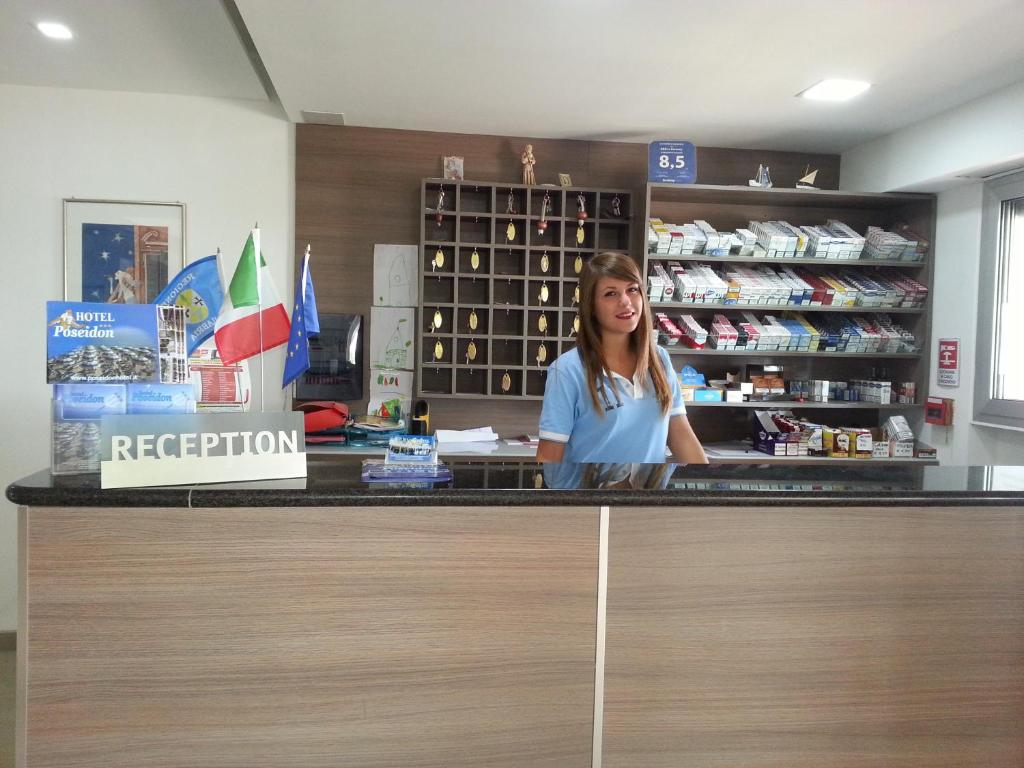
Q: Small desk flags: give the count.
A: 3